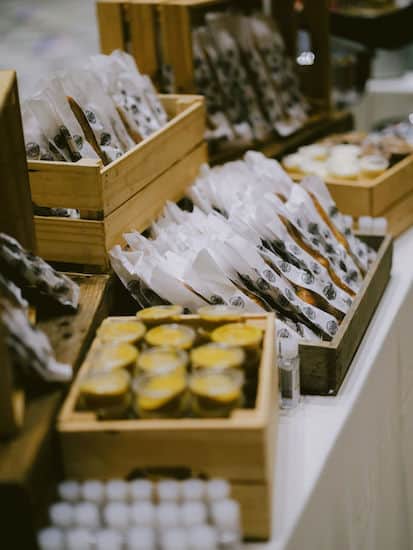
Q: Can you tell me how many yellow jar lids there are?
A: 11